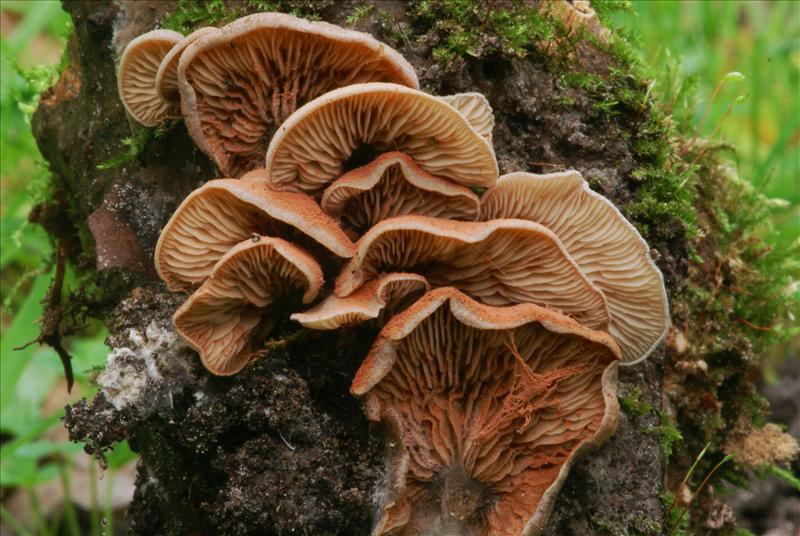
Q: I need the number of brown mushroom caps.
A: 12